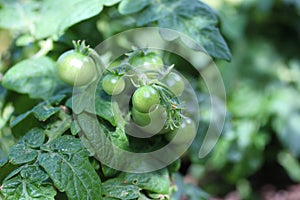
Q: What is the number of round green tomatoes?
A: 7